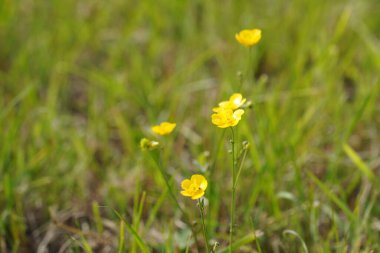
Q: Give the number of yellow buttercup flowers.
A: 5